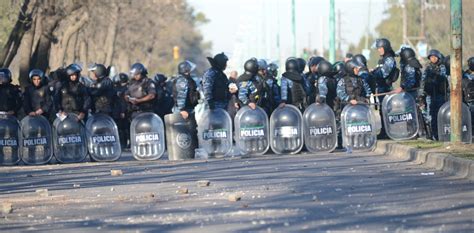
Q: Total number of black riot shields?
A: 1